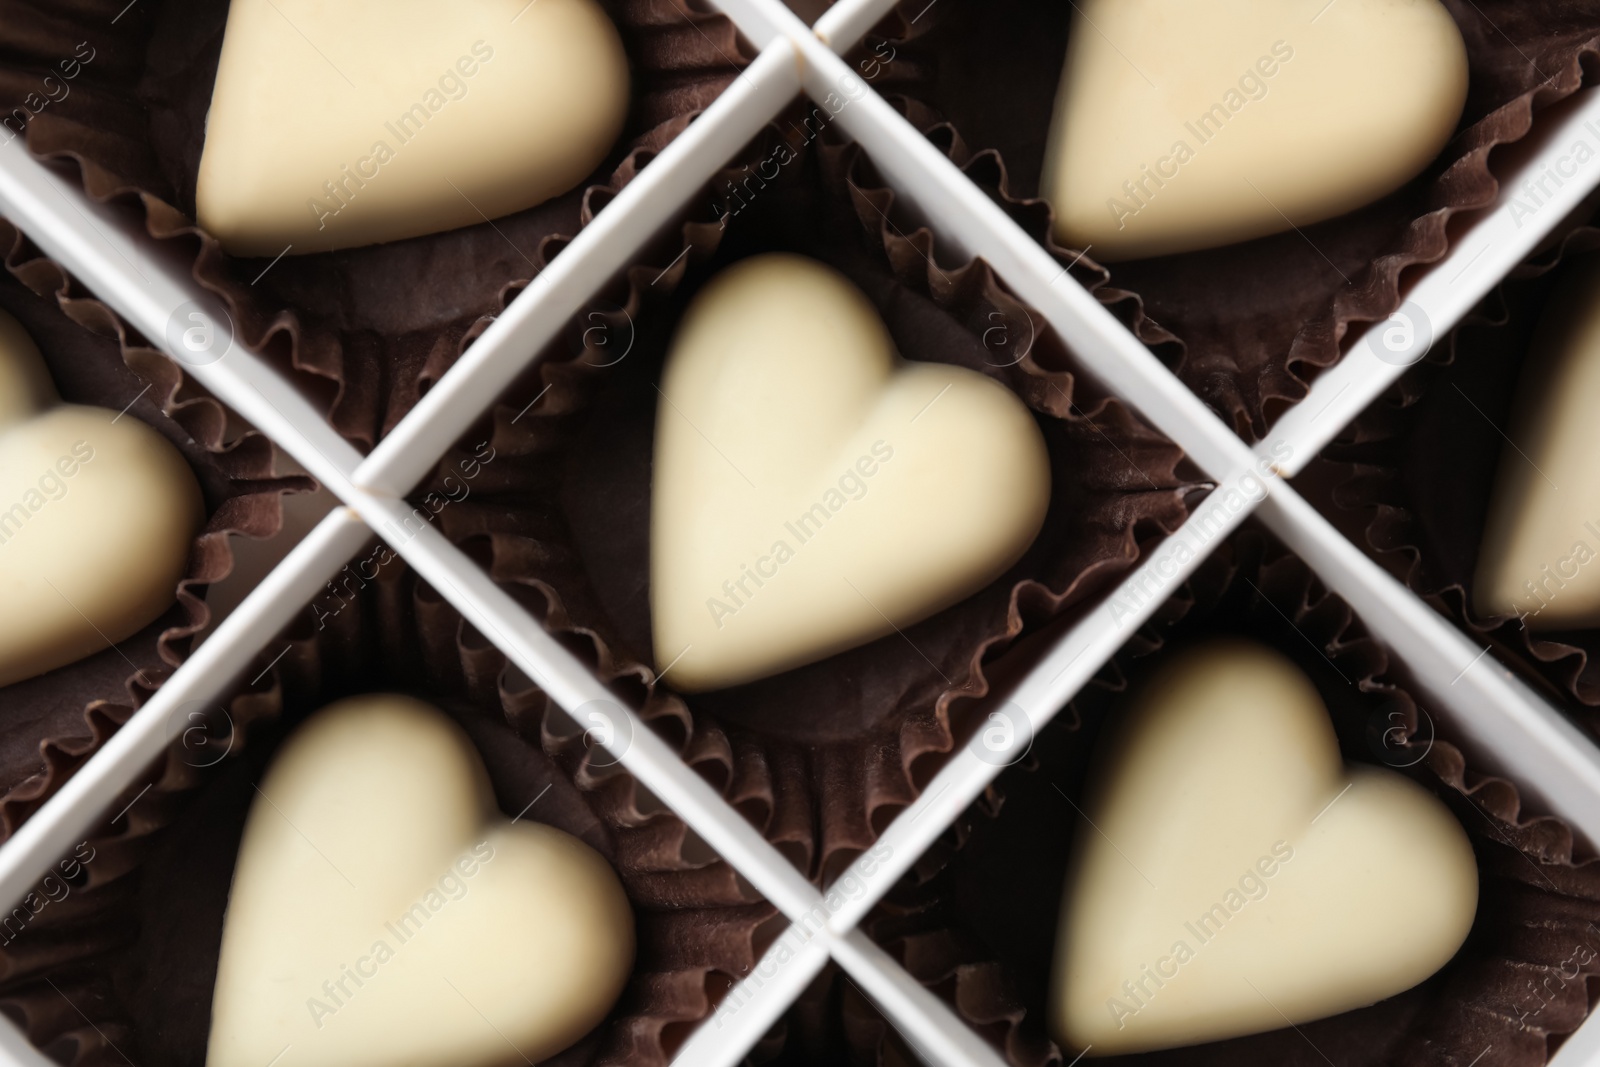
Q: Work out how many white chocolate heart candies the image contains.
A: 7